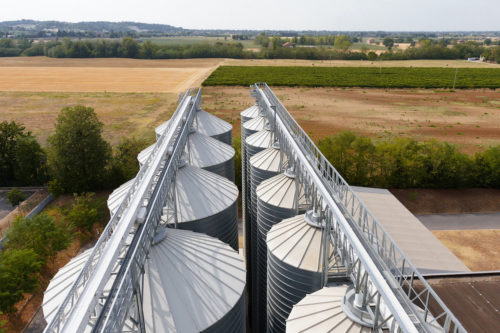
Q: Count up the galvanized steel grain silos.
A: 11